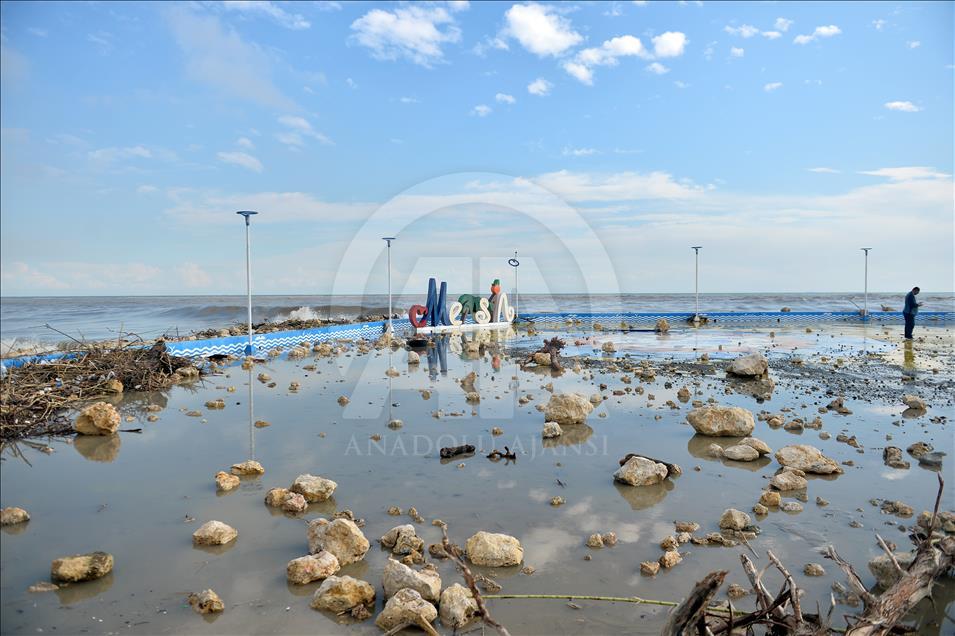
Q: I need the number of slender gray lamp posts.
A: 5